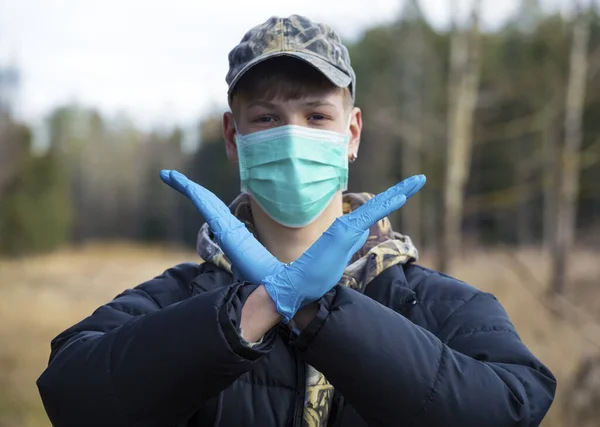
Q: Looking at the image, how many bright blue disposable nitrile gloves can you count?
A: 2